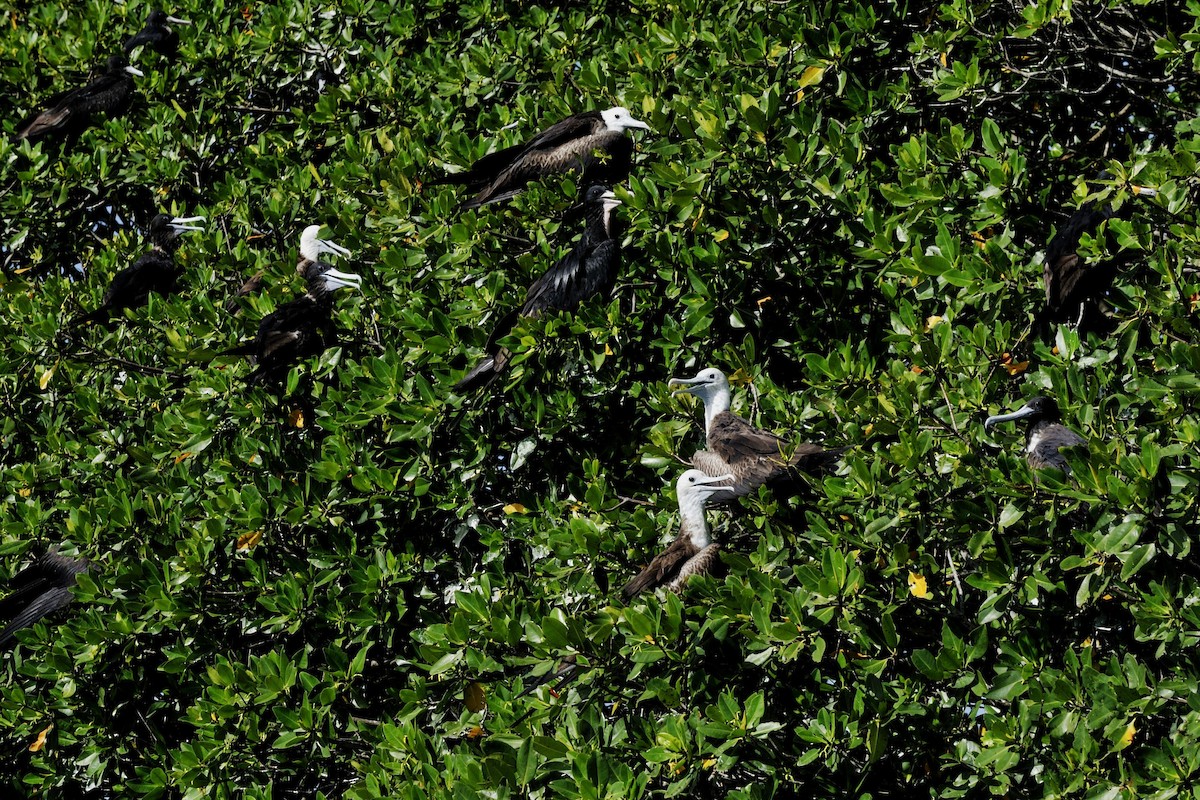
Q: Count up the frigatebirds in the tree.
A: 12